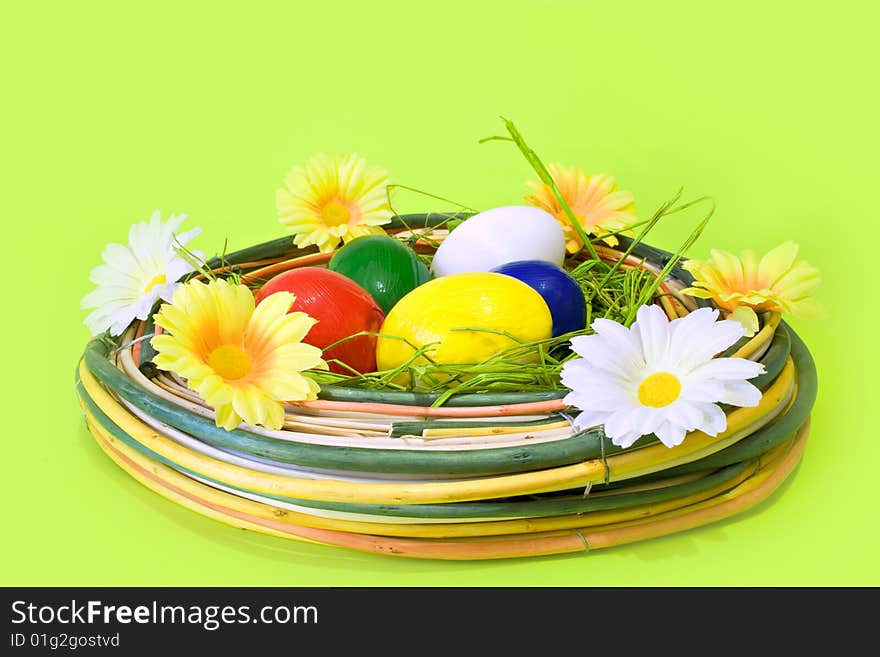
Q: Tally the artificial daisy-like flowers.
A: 6